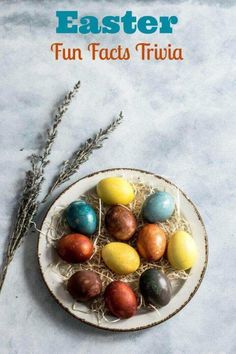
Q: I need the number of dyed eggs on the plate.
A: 11